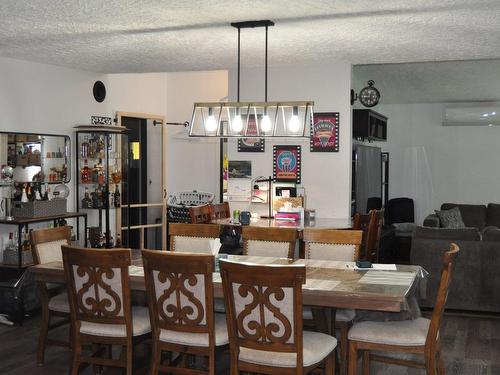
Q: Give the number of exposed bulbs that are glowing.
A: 4